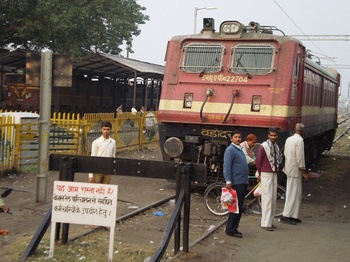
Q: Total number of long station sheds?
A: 1